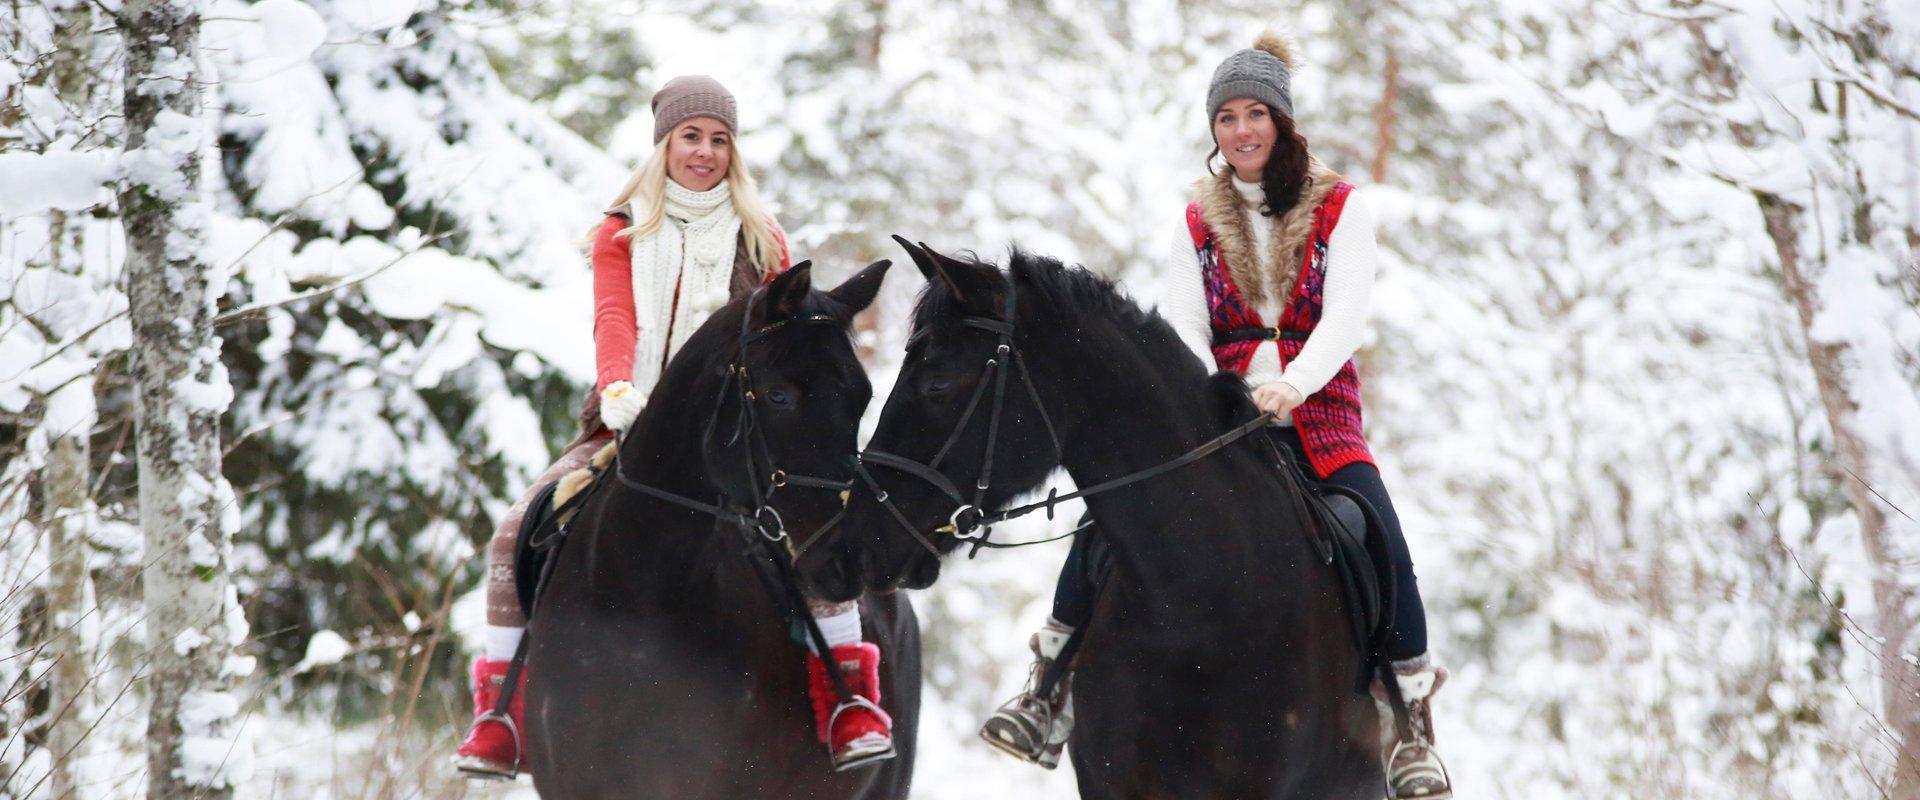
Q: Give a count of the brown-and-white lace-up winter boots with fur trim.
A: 2